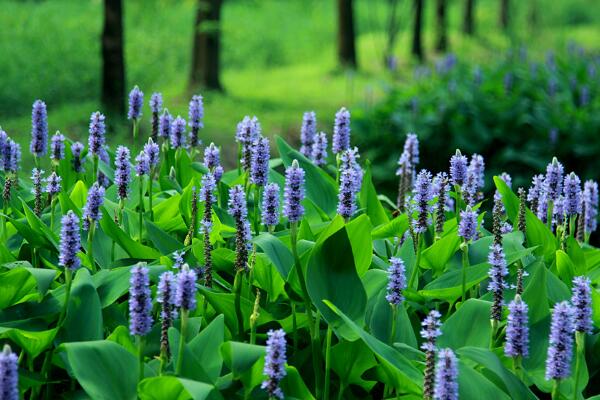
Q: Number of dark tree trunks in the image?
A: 7